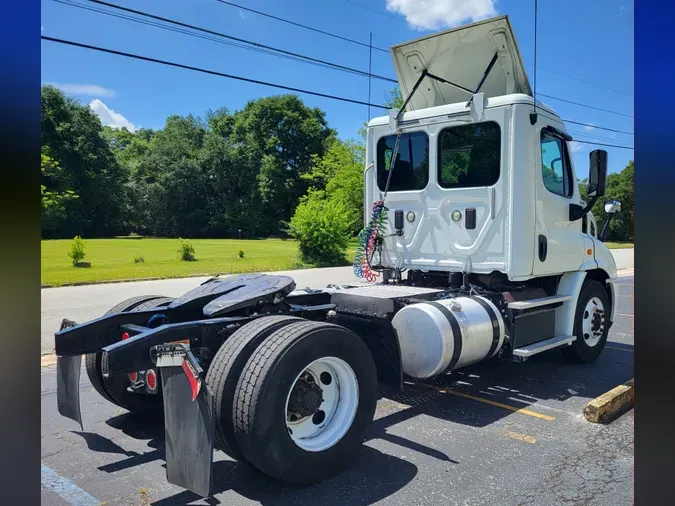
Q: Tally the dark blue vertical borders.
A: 2